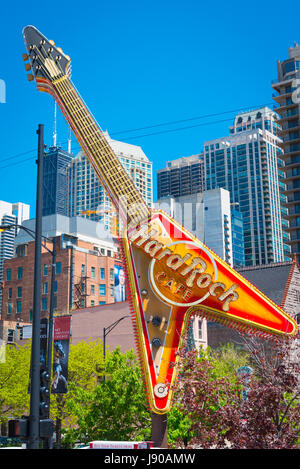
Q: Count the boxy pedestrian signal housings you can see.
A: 2